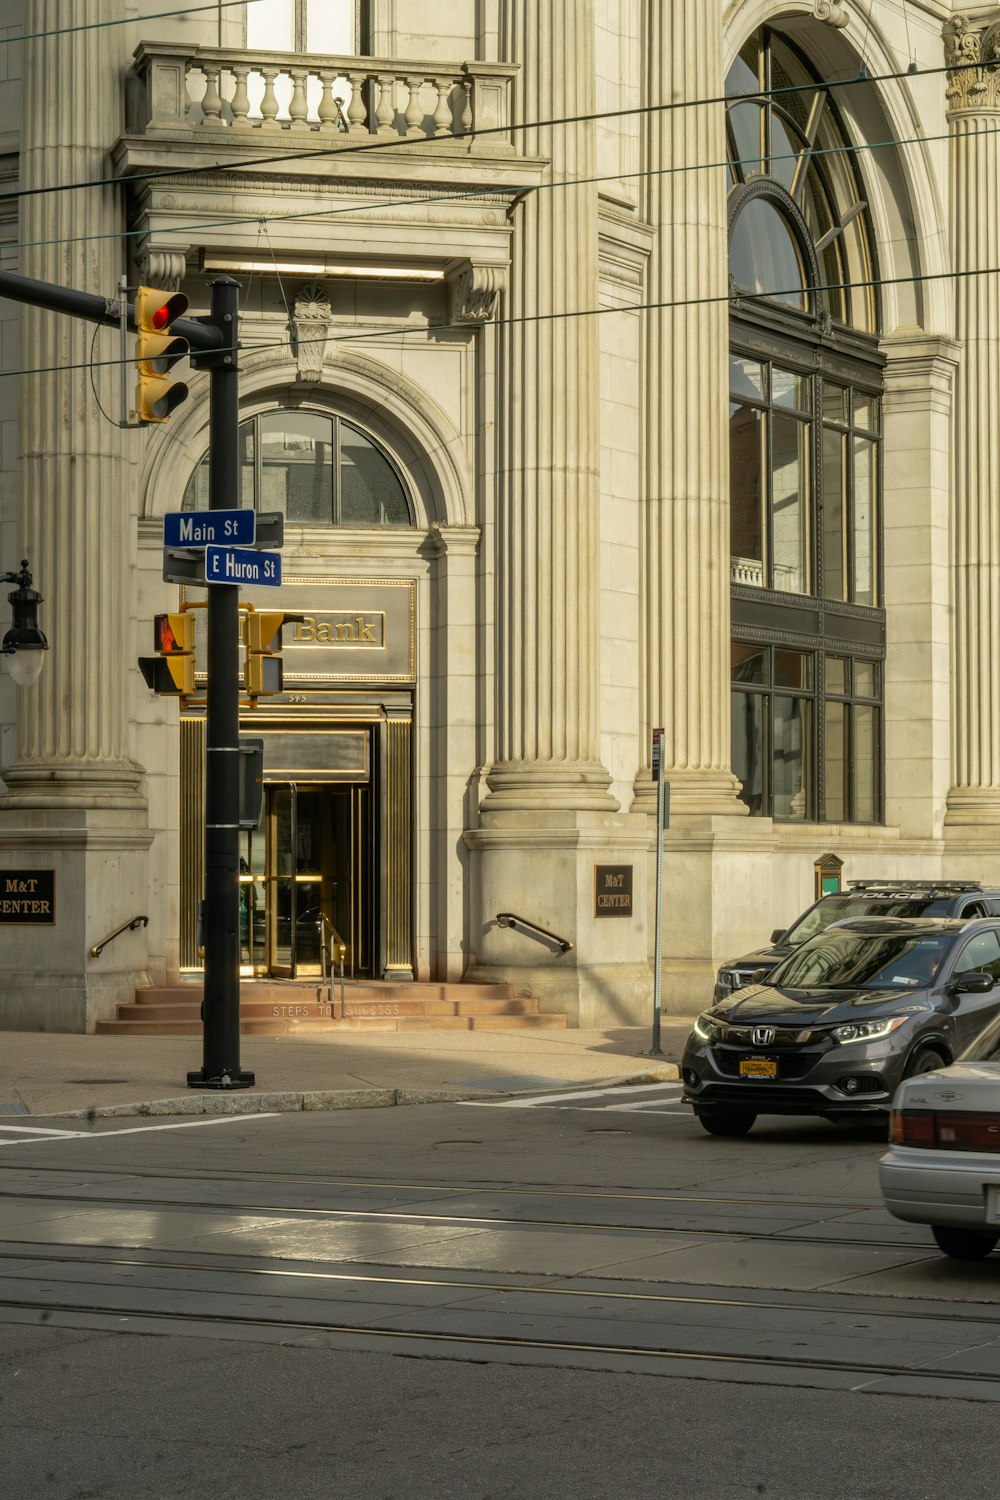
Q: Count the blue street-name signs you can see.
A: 2